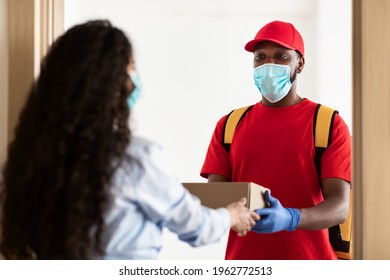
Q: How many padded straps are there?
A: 2